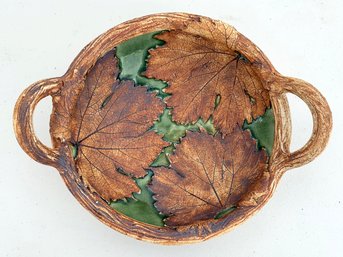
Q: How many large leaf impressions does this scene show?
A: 3